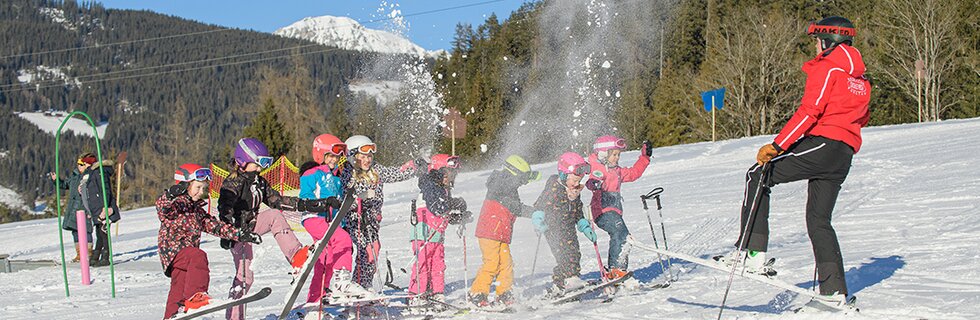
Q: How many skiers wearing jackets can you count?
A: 9